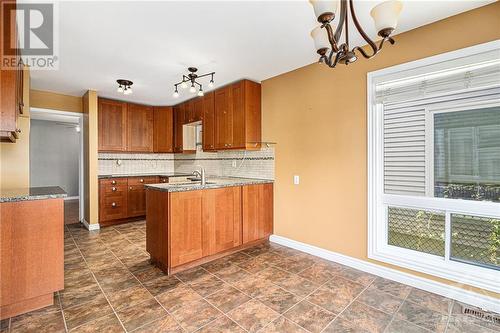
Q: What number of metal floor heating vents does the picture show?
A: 1